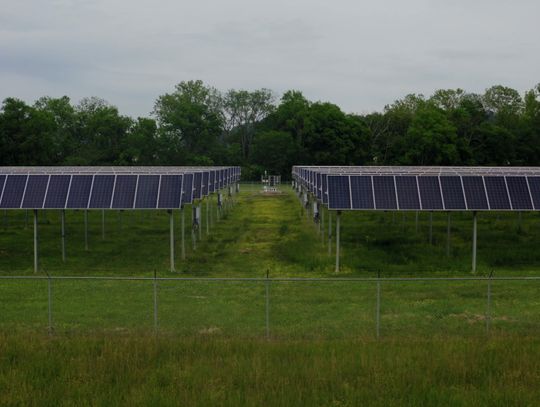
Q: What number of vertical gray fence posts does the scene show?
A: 5